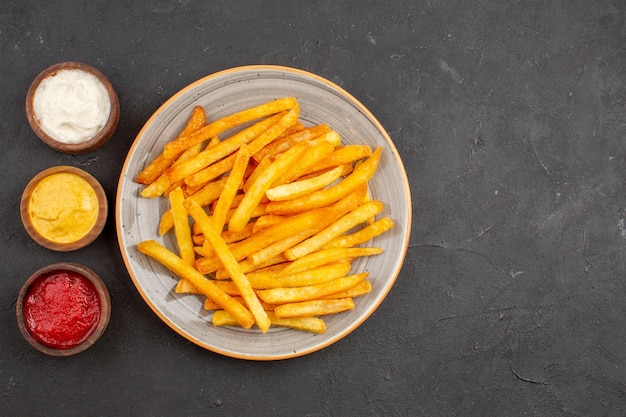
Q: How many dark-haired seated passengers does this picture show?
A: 0